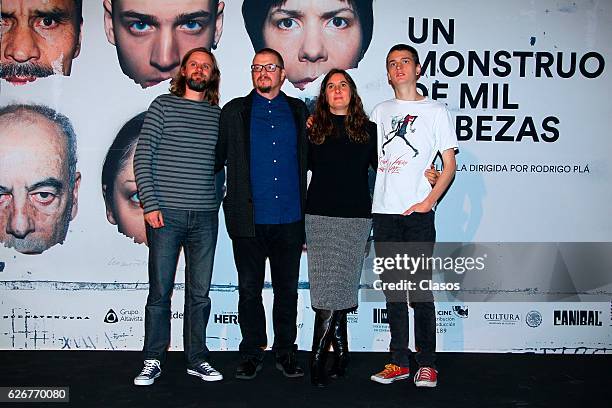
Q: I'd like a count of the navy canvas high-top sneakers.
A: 2